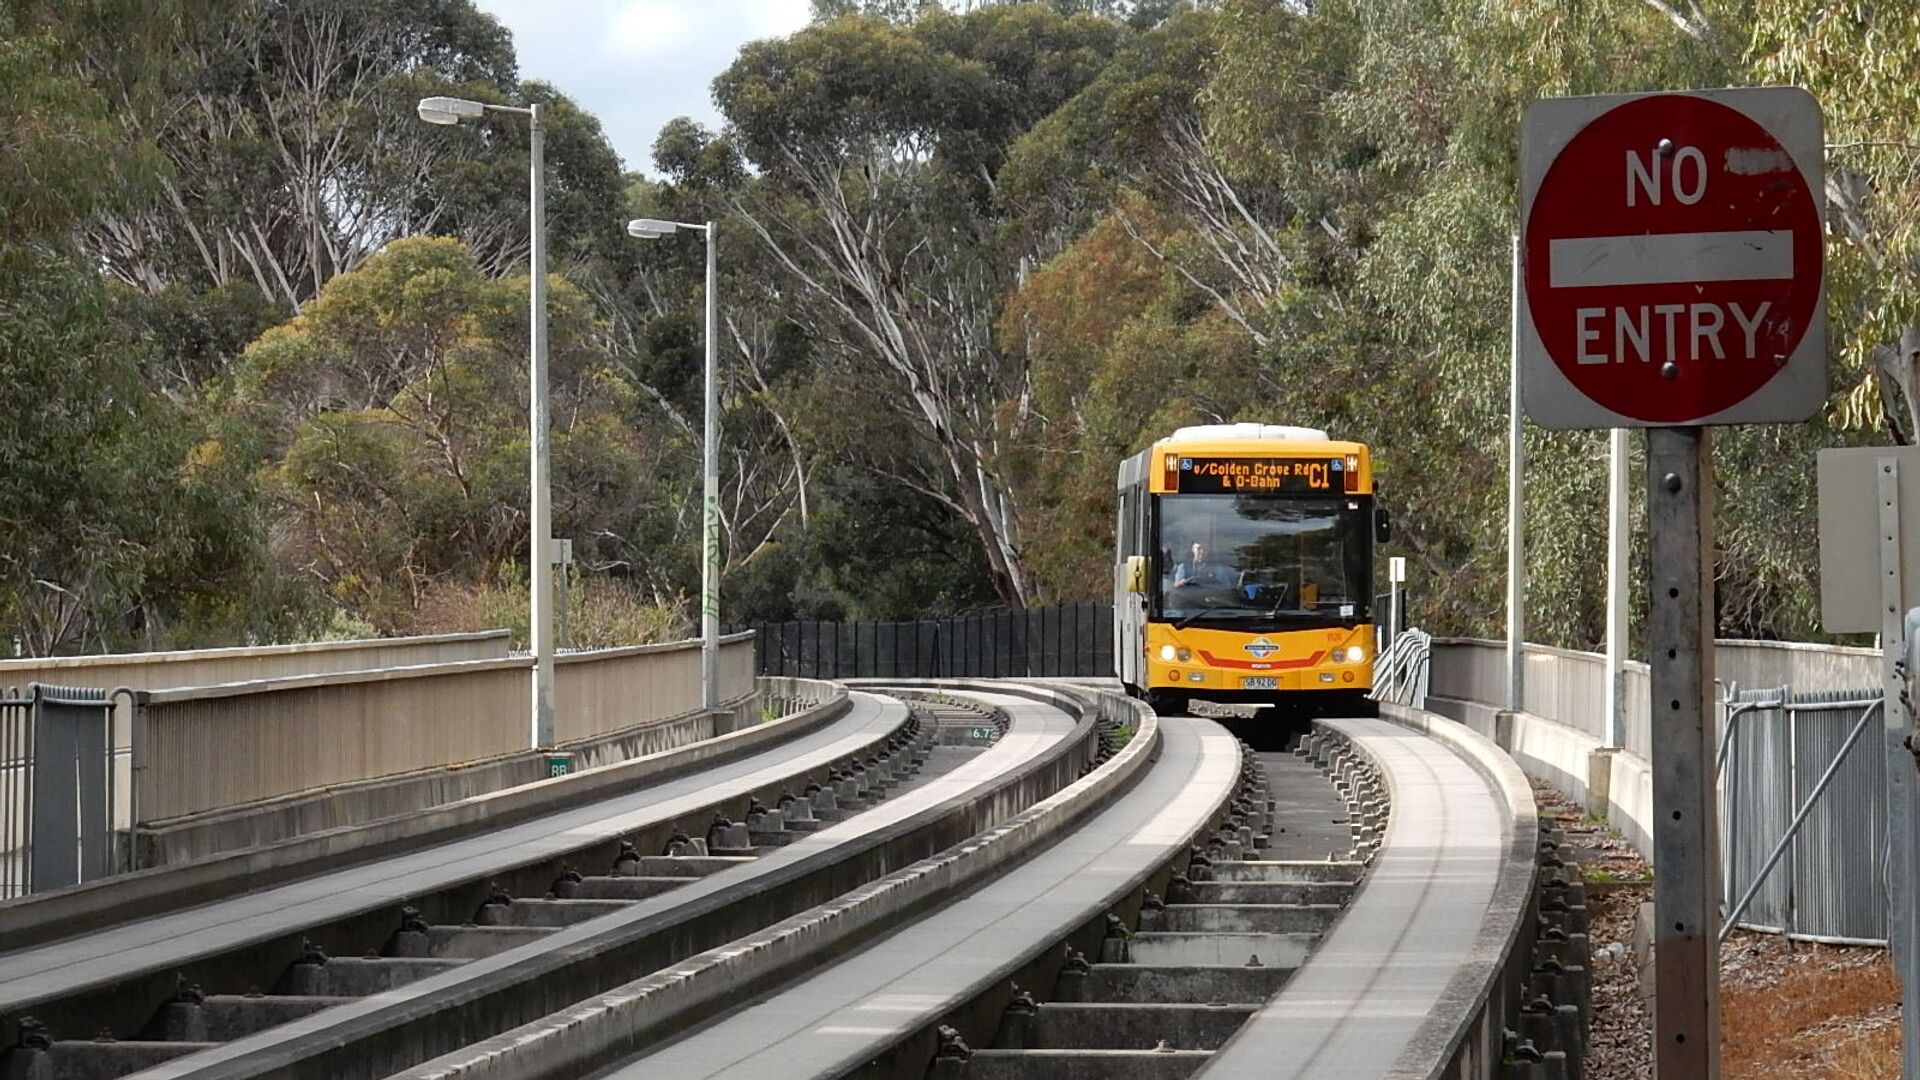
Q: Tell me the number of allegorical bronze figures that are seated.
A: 0